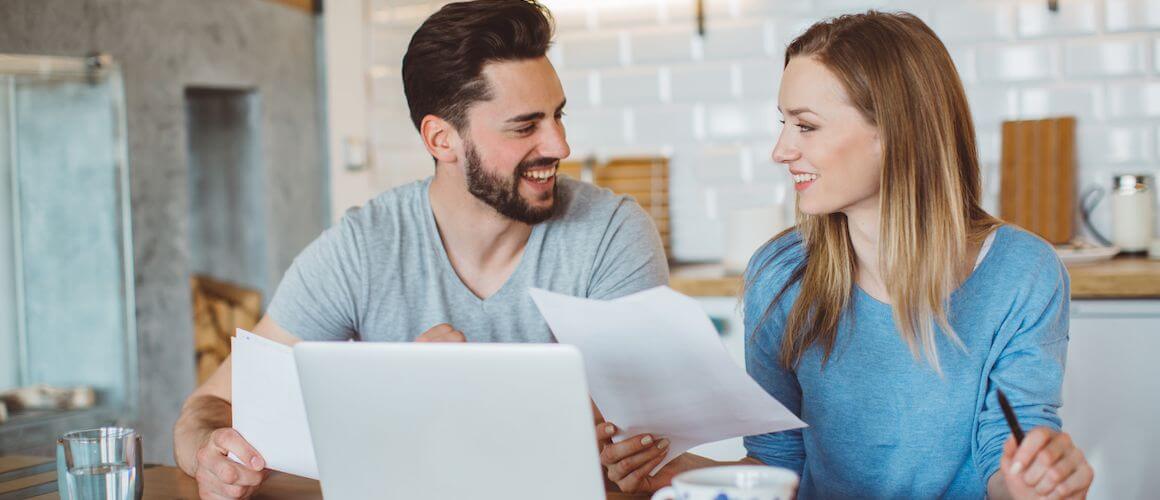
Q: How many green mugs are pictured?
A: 0